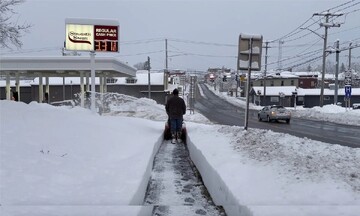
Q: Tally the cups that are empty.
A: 0